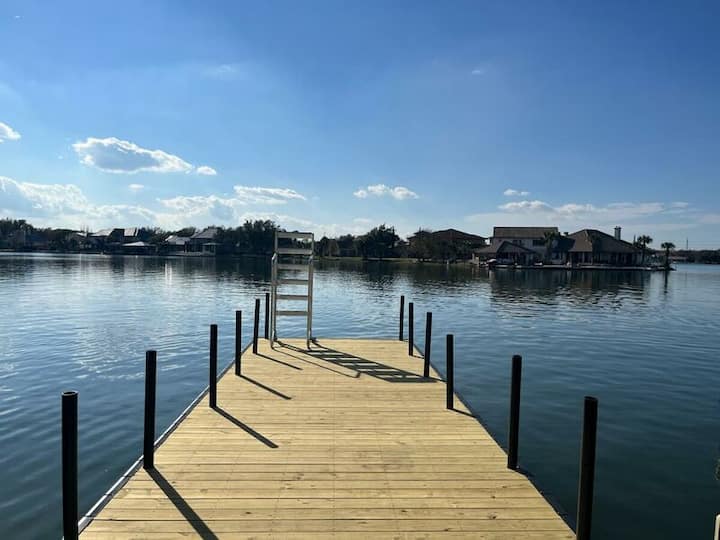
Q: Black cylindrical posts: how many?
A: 12